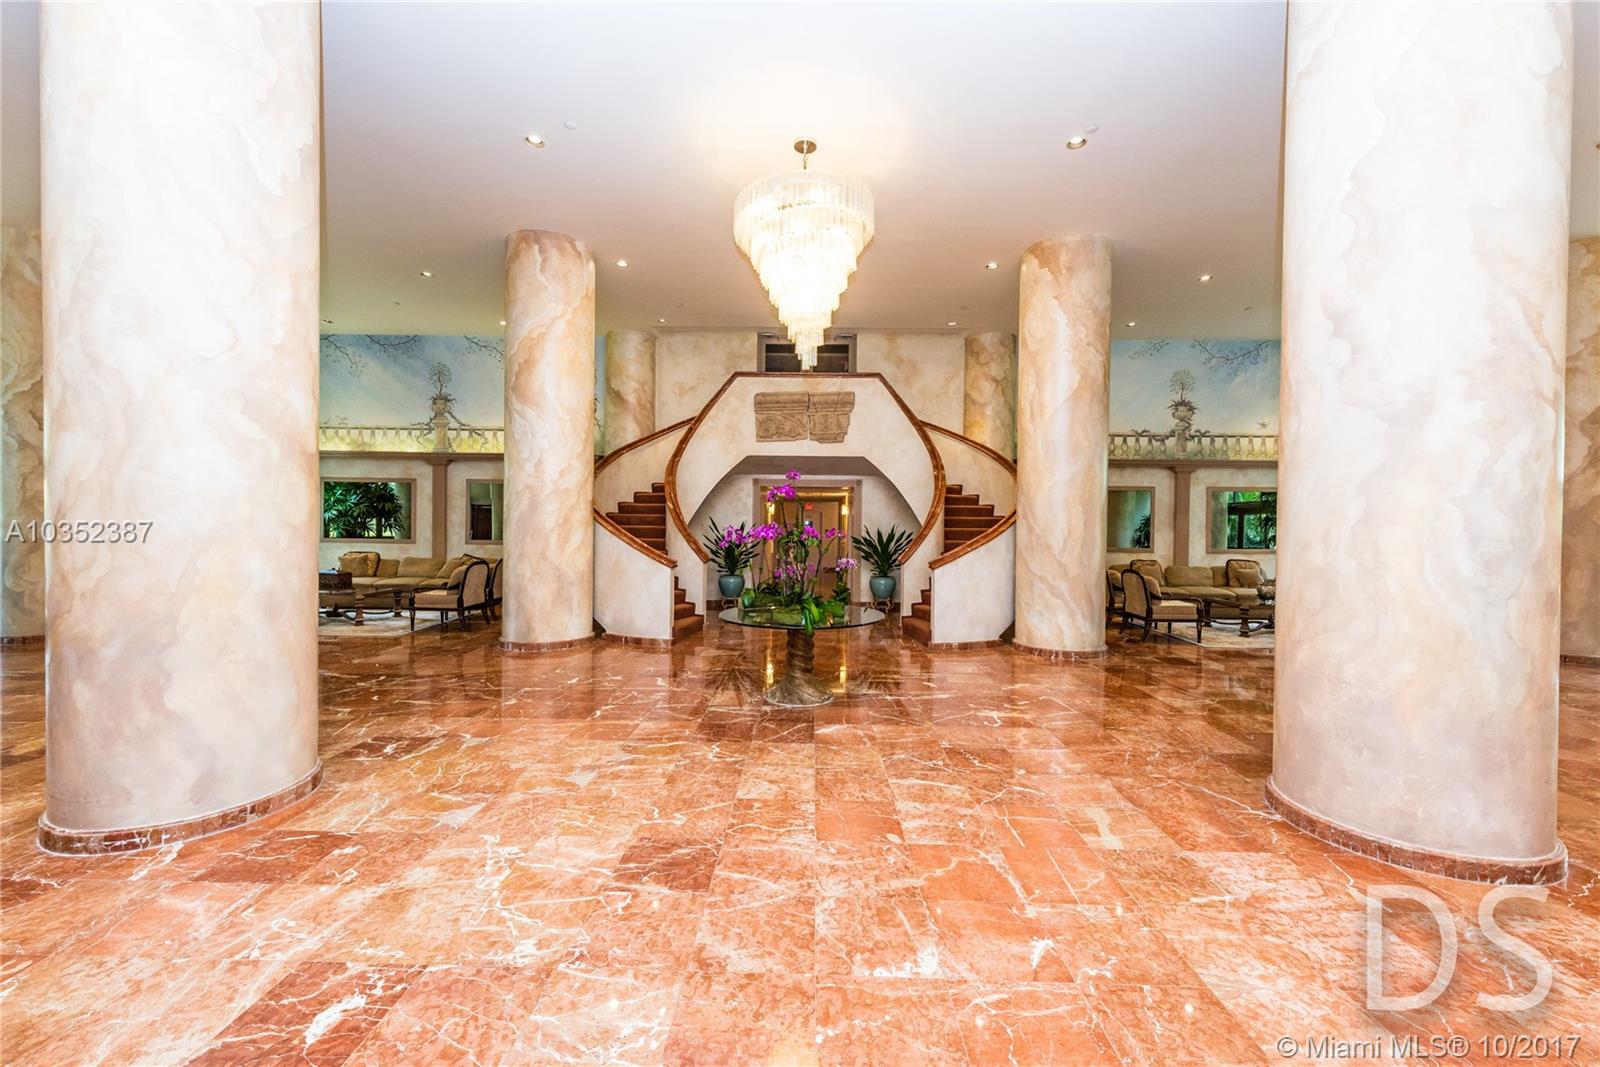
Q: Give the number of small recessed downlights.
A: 11